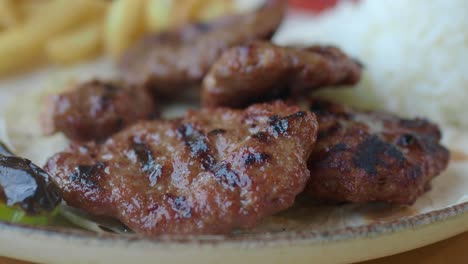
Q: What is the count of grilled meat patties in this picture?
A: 5